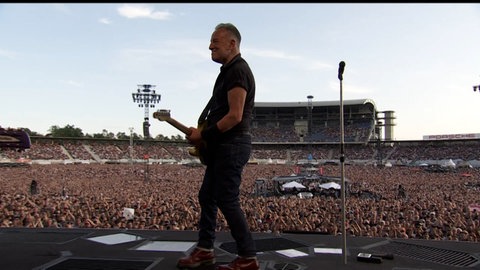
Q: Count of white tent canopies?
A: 2